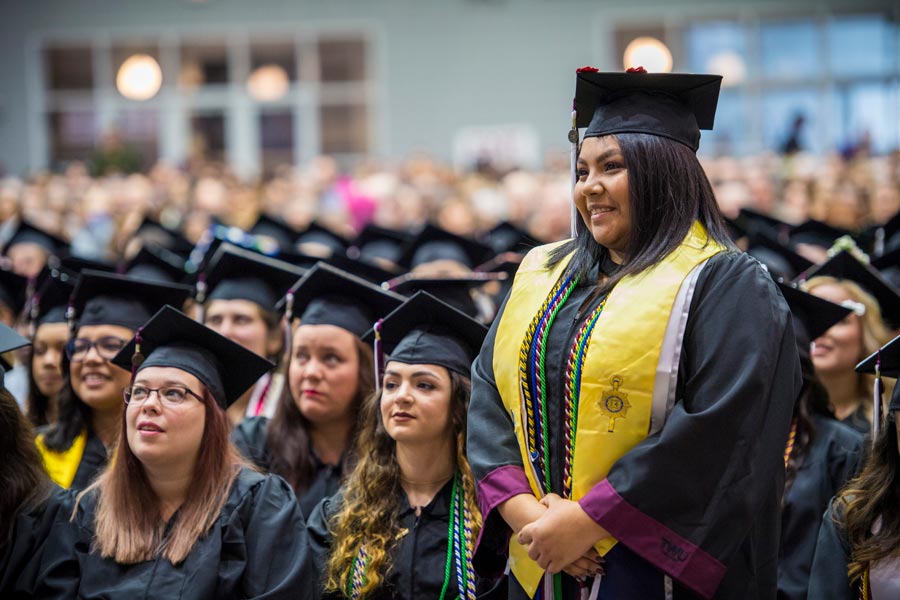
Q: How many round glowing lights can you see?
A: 4